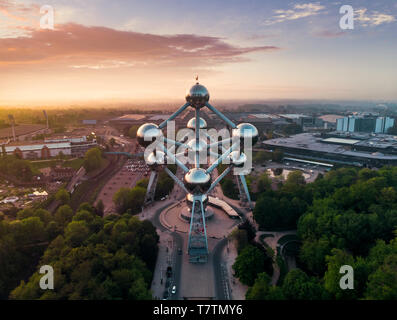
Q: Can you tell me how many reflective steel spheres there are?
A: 9